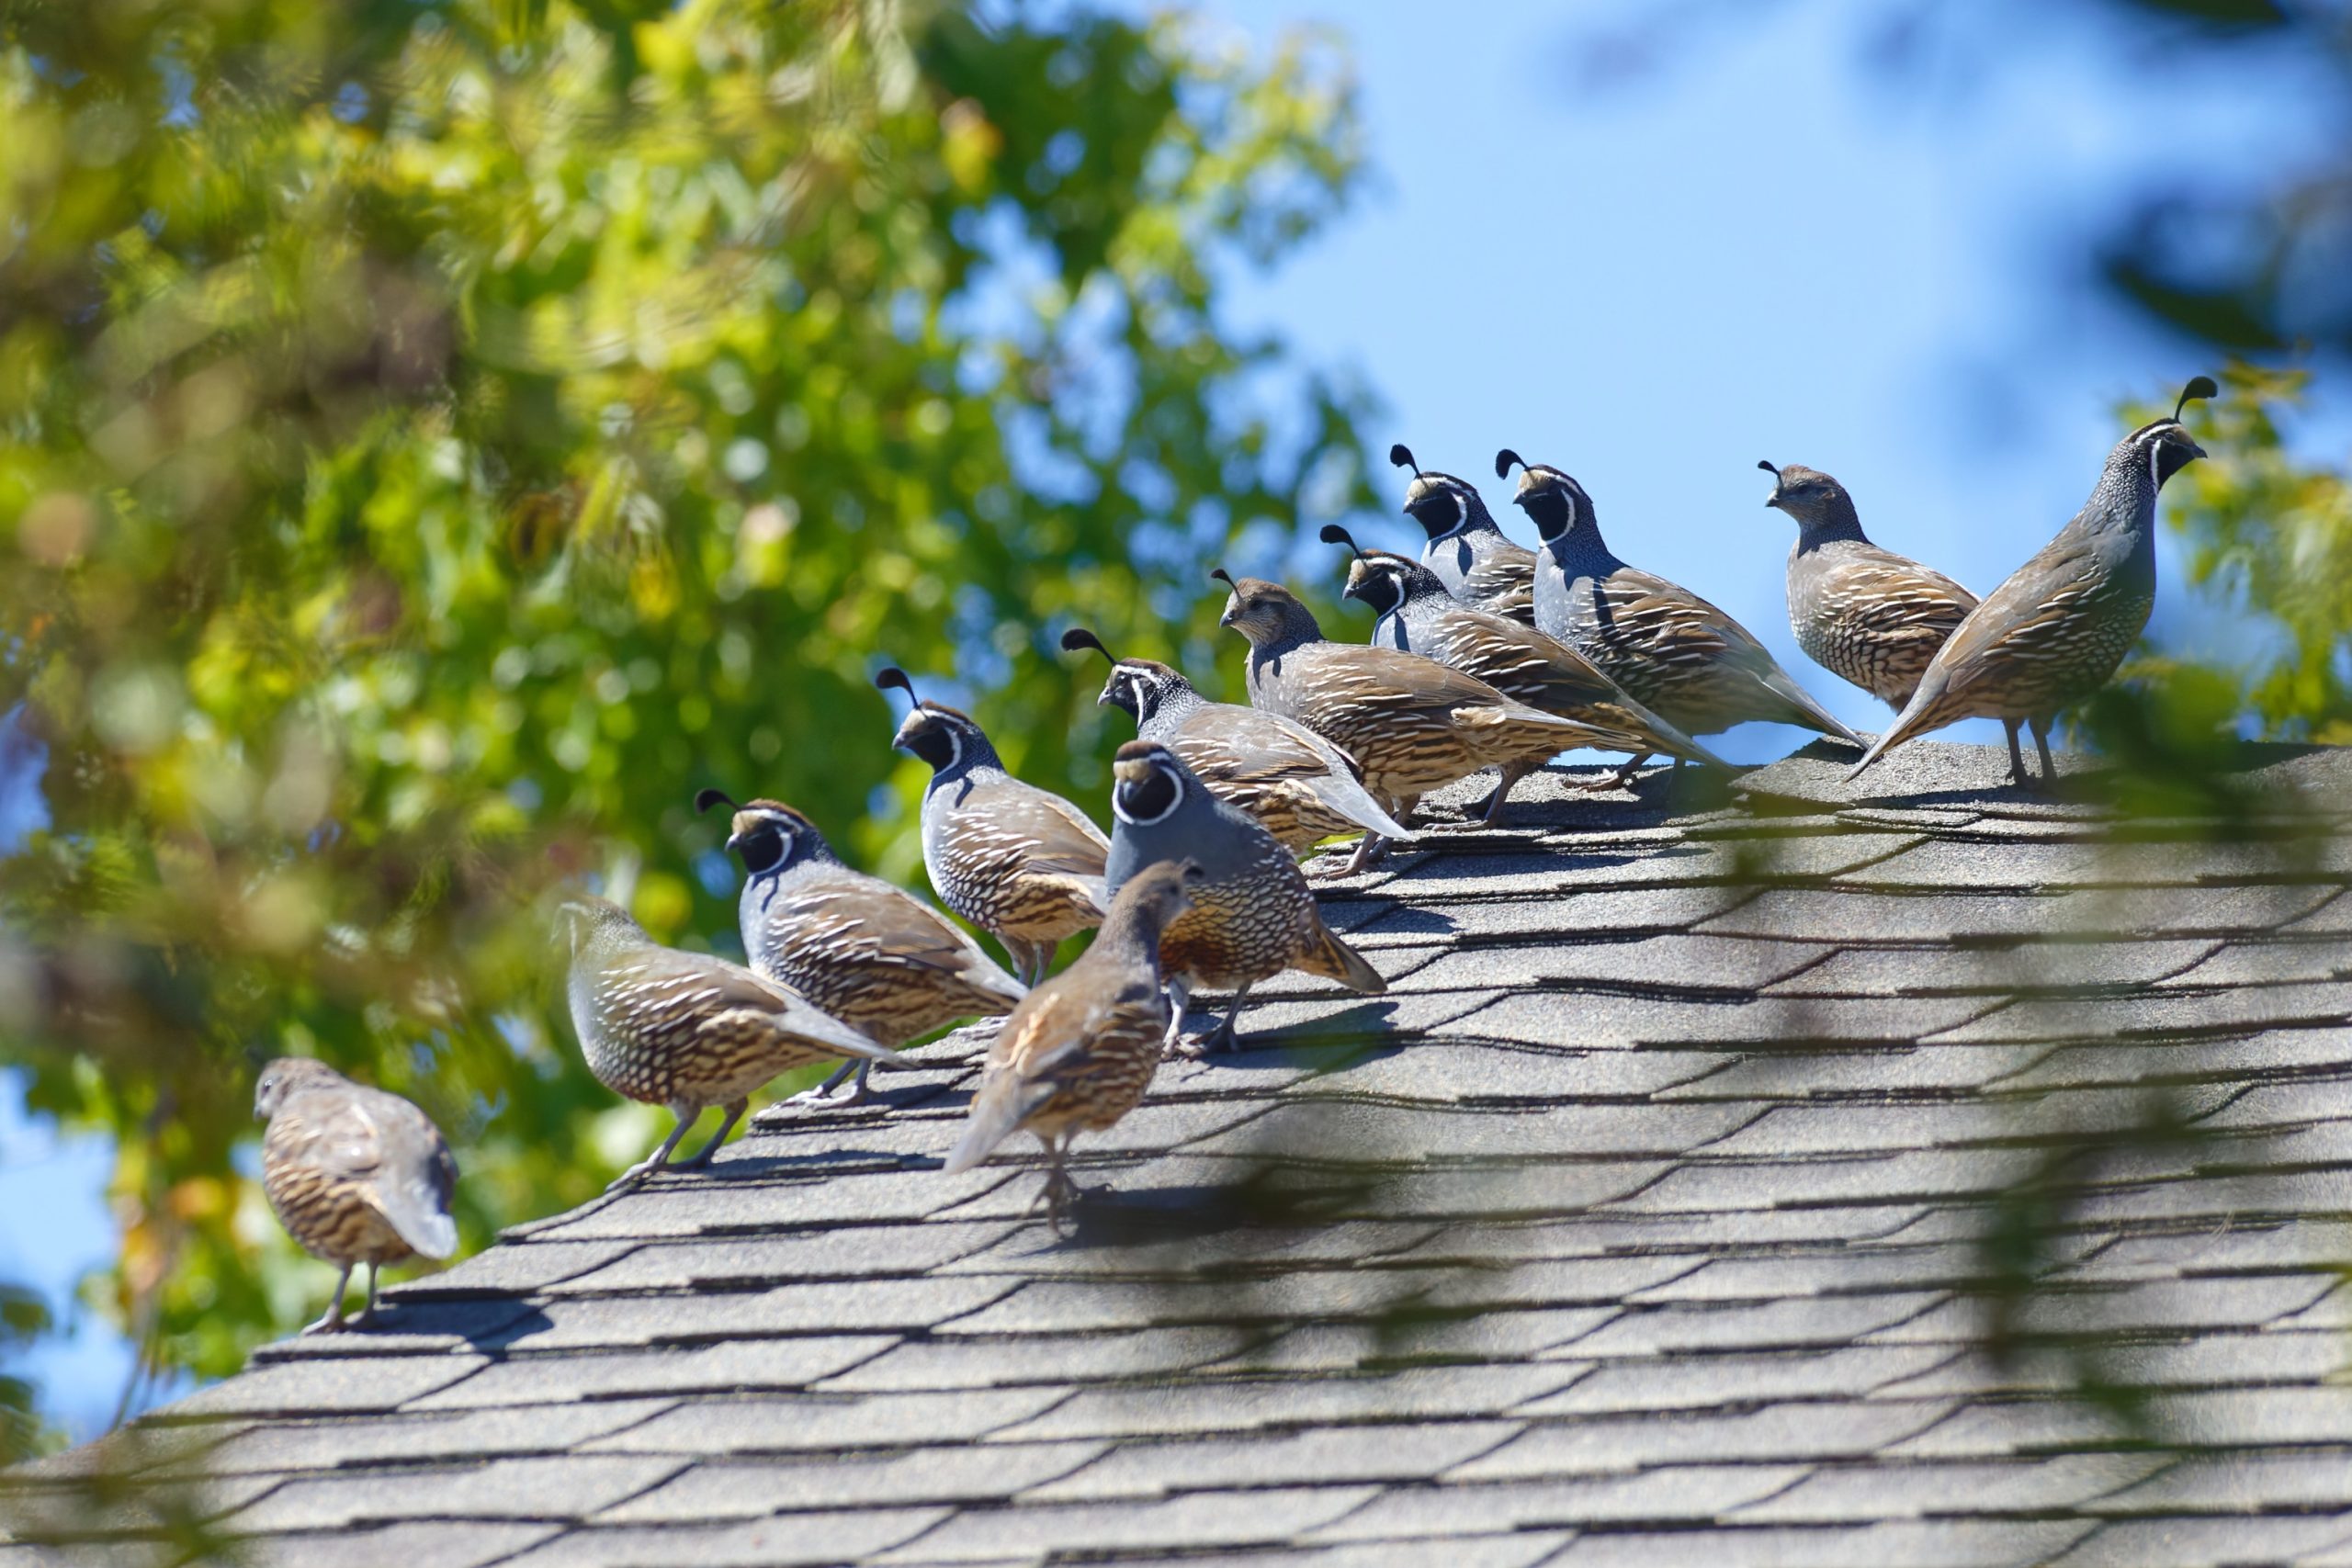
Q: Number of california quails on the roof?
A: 13